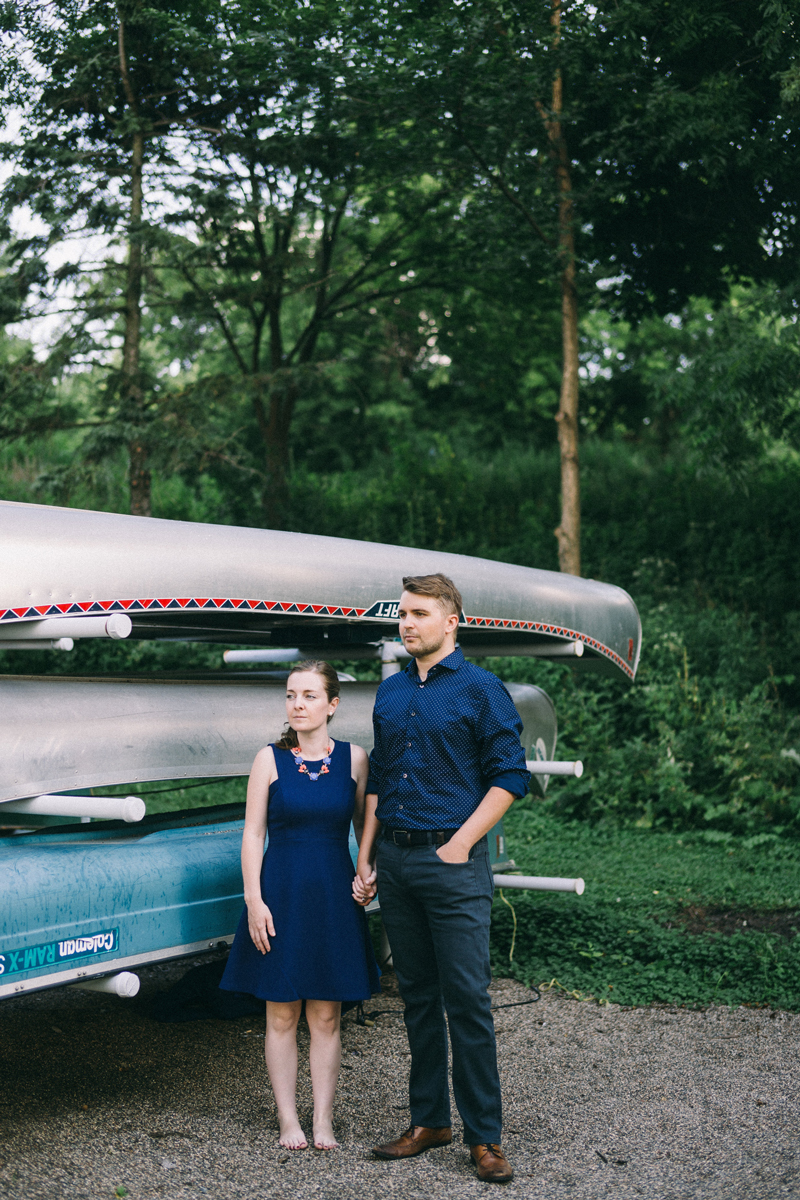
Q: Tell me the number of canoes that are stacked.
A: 3